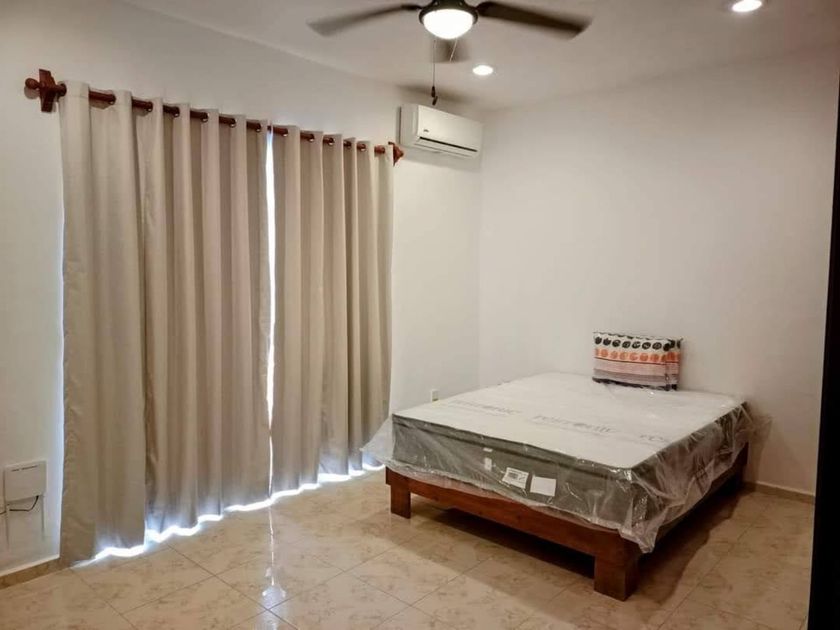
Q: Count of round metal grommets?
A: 13